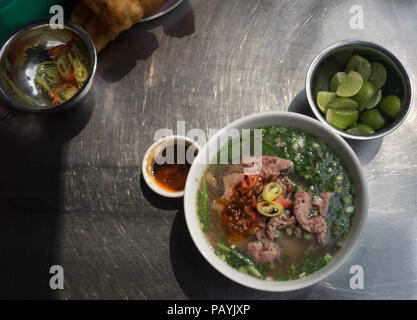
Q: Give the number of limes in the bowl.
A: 12